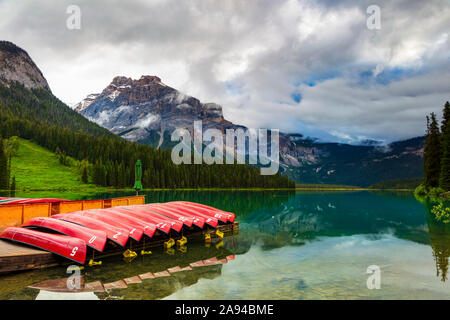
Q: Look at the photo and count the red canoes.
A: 12